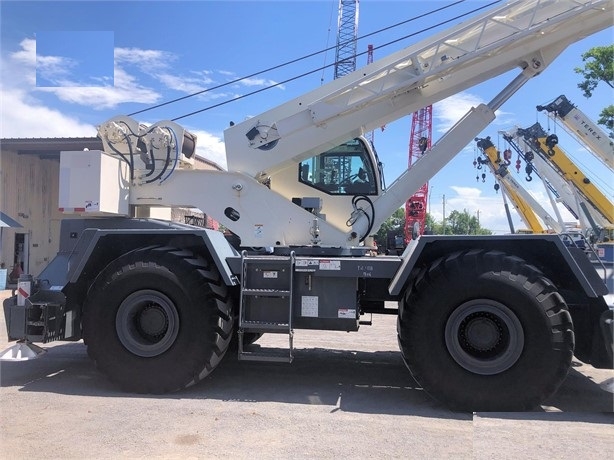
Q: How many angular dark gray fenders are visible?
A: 2